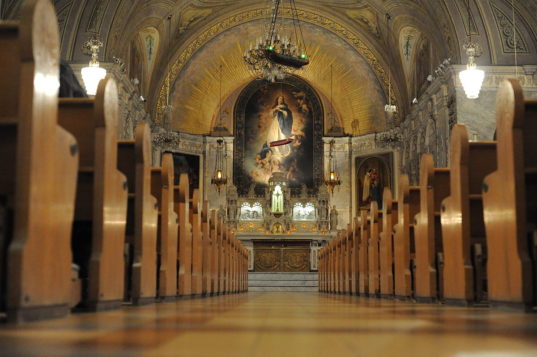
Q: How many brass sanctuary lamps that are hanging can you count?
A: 2